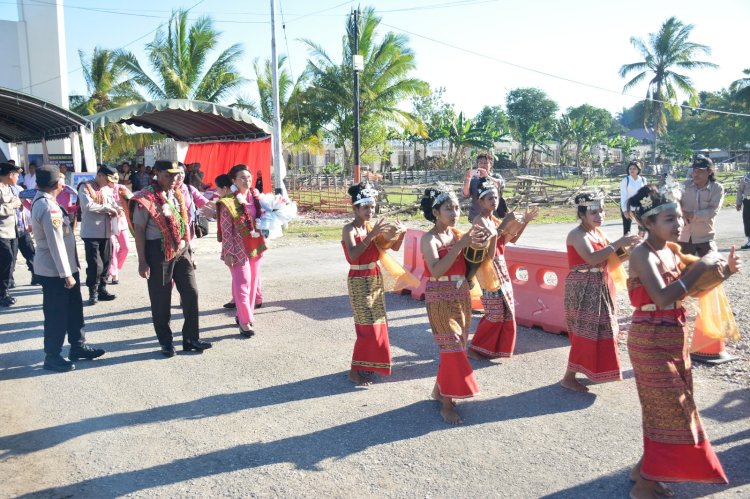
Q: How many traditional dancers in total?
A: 5